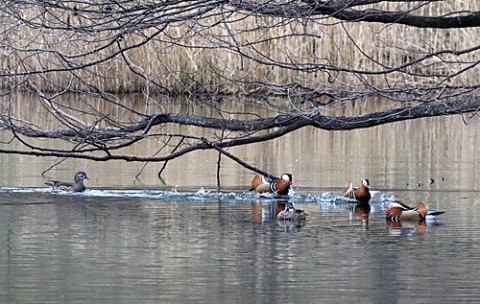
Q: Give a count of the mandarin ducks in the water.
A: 5